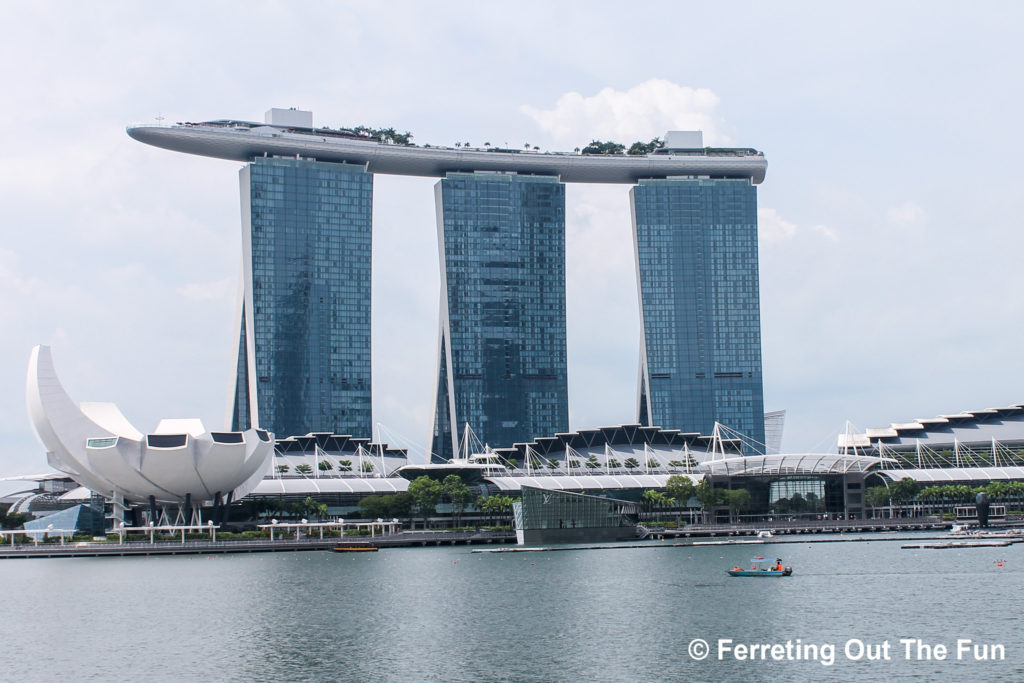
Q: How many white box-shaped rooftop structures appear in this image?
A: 2